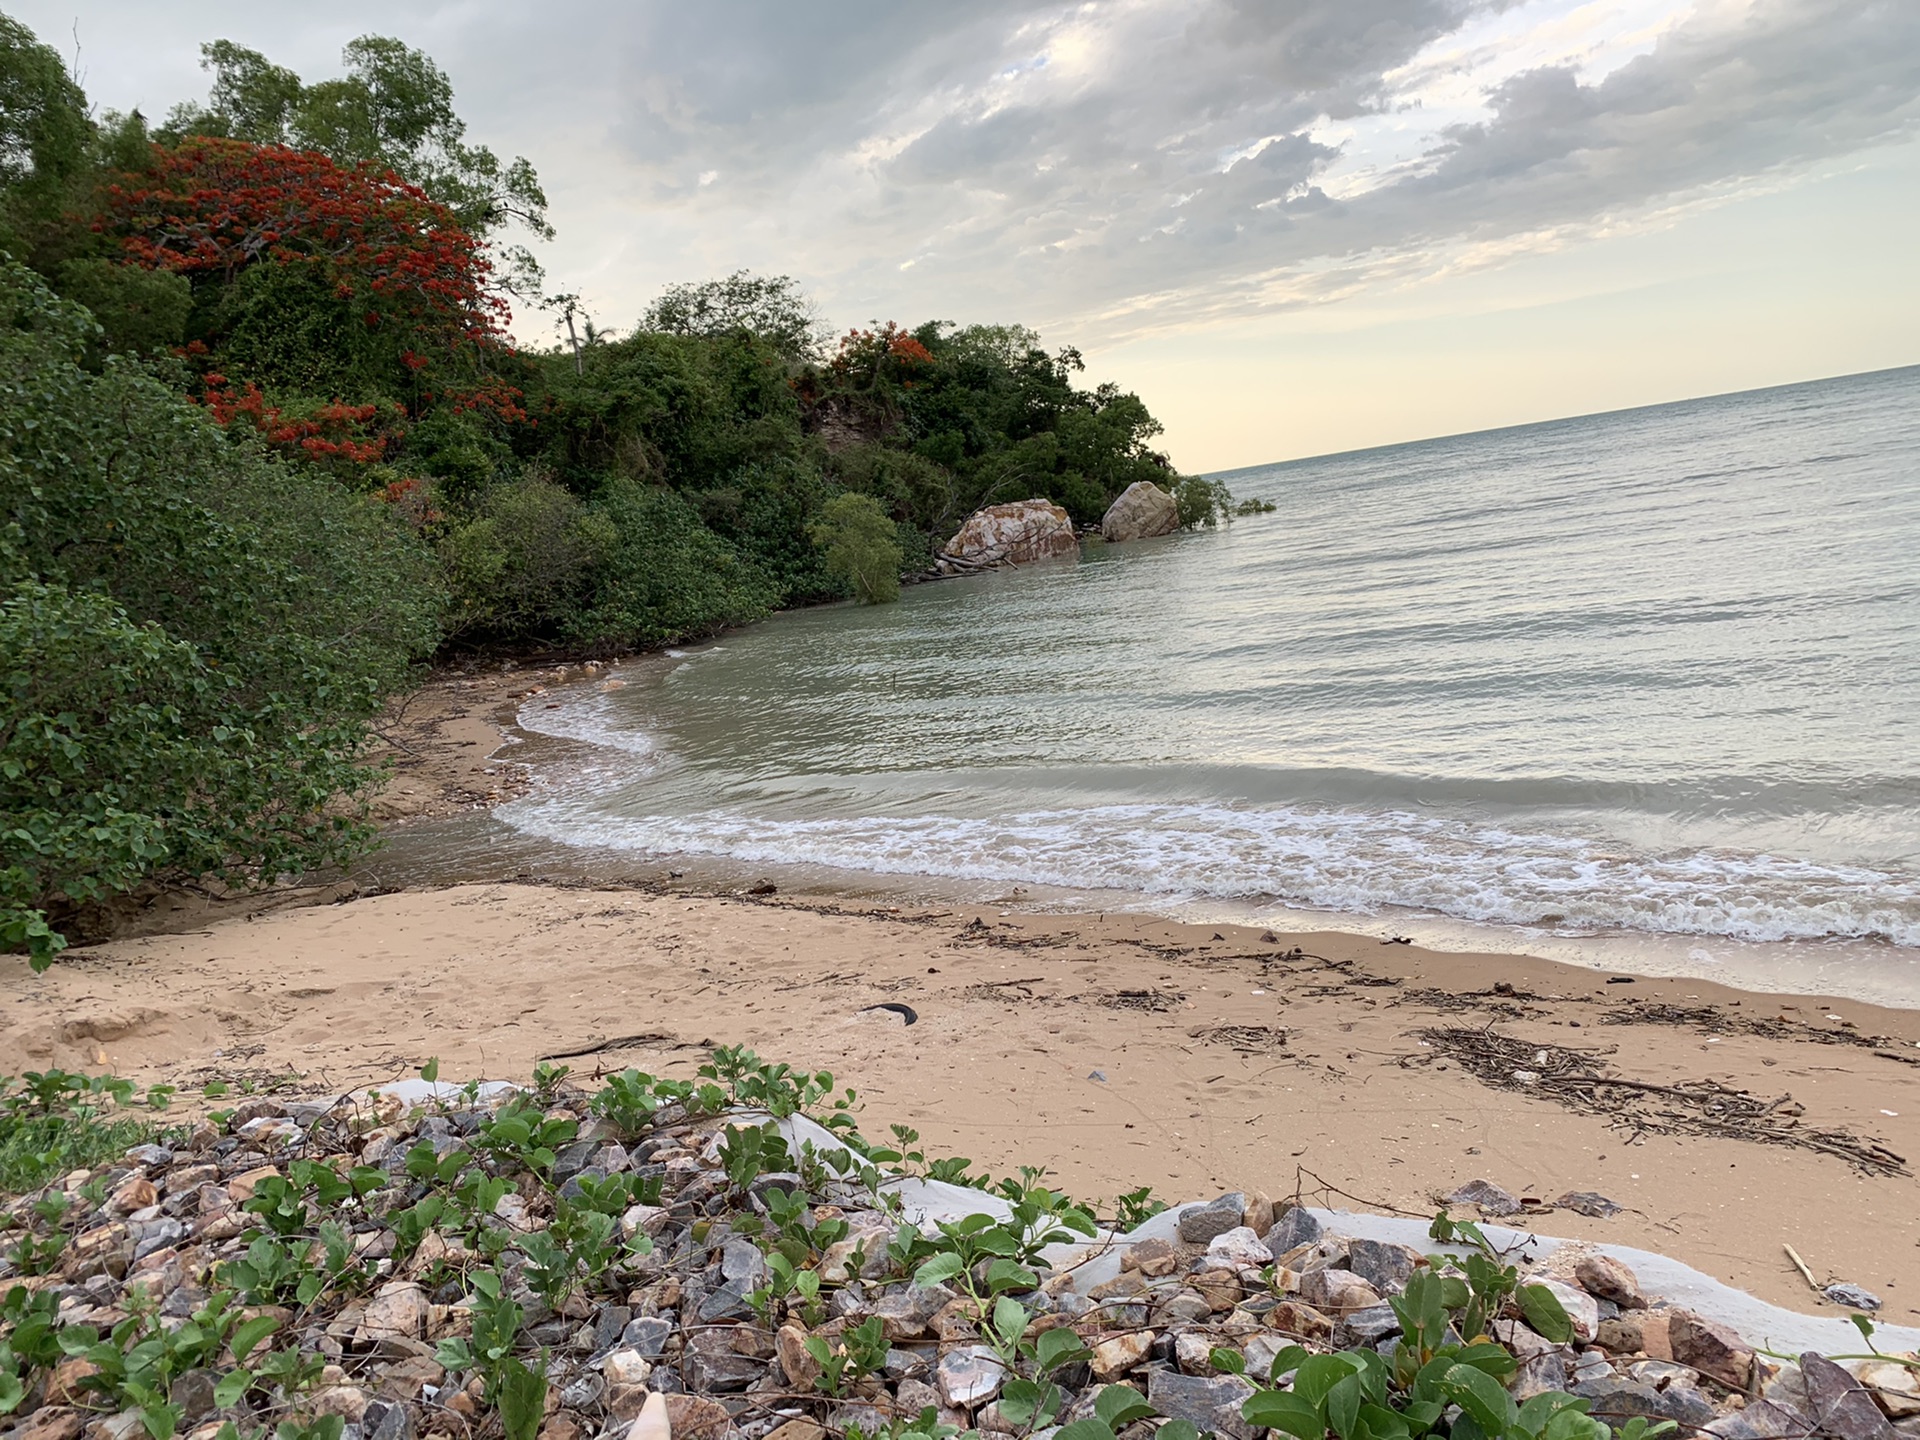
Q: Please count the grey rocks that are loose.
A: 3